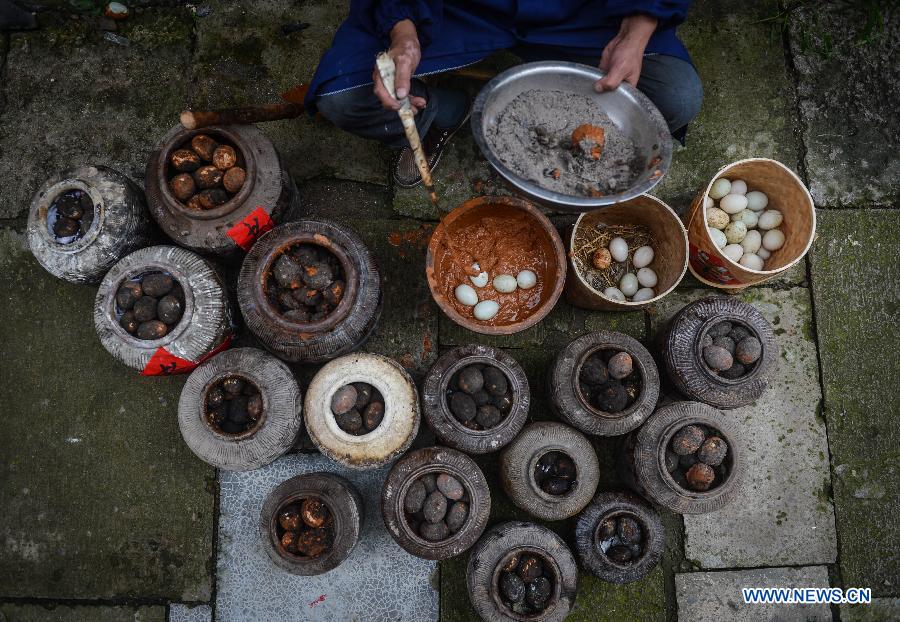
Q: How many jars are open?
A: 15